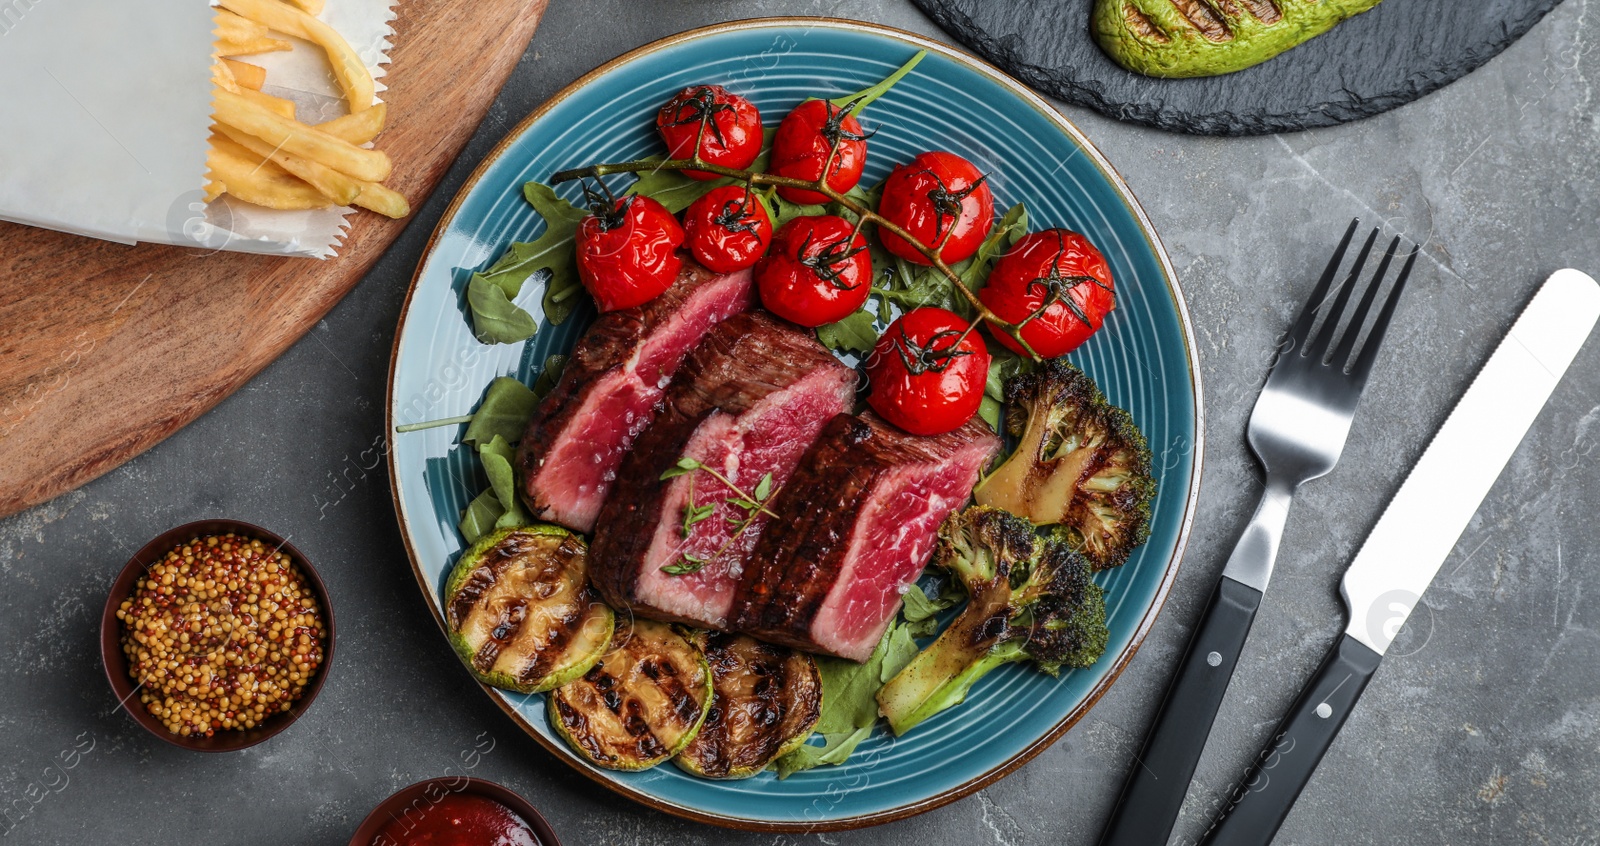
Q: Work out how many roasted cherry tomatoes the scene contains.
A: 8